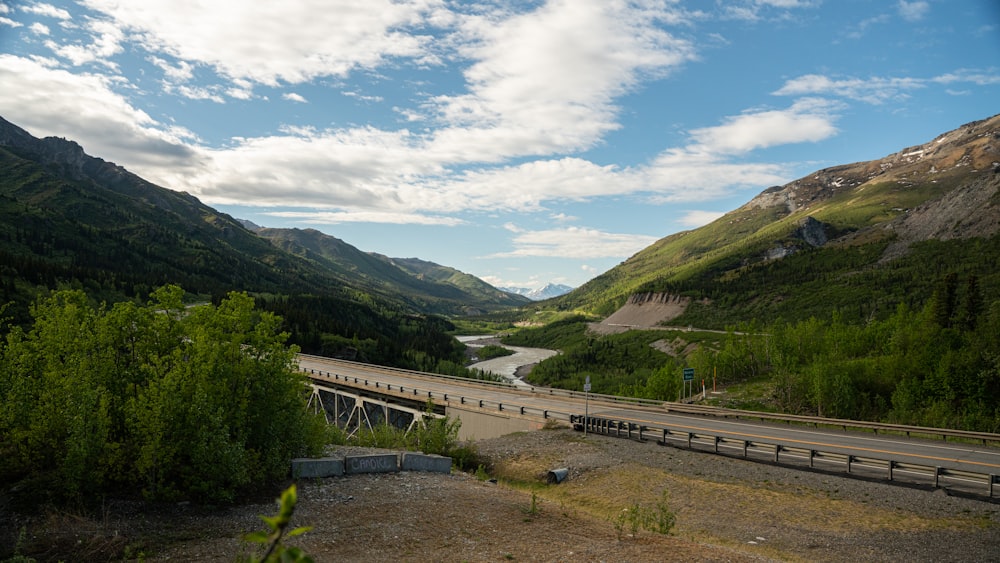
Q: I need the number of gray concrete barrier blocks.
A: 3